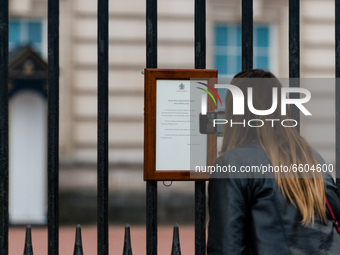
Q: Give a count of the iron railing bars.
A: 8